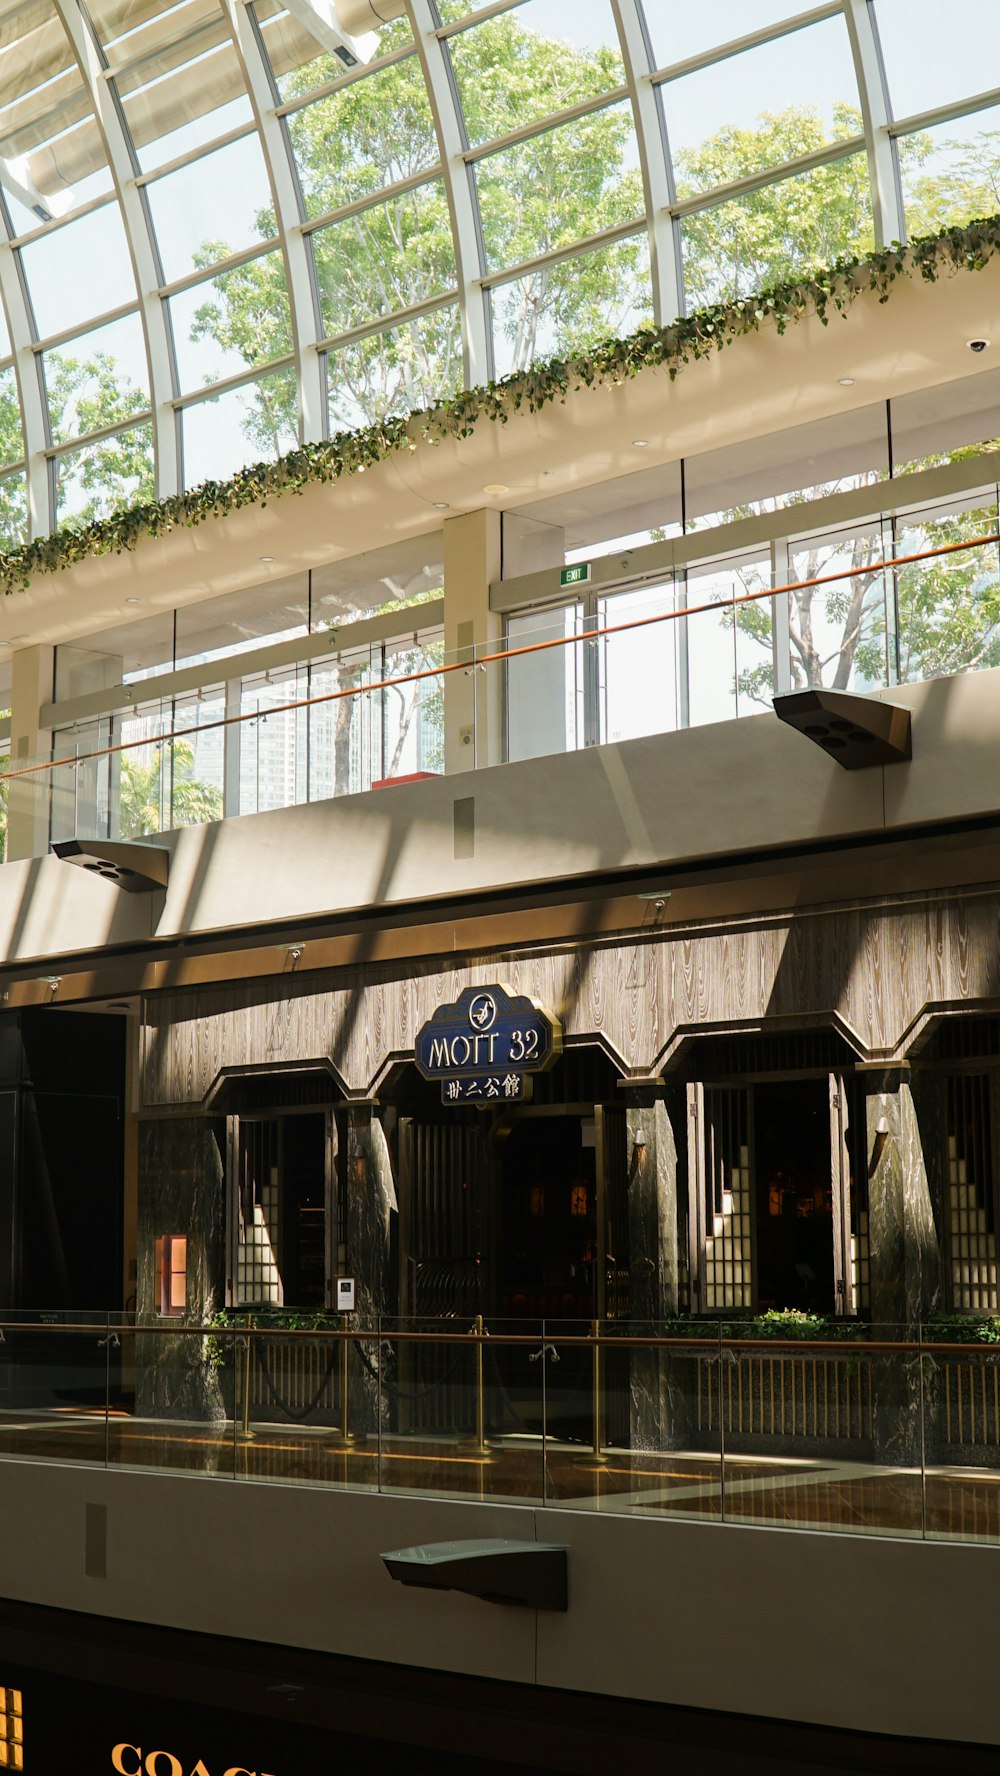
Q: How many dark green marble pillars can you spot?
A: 4